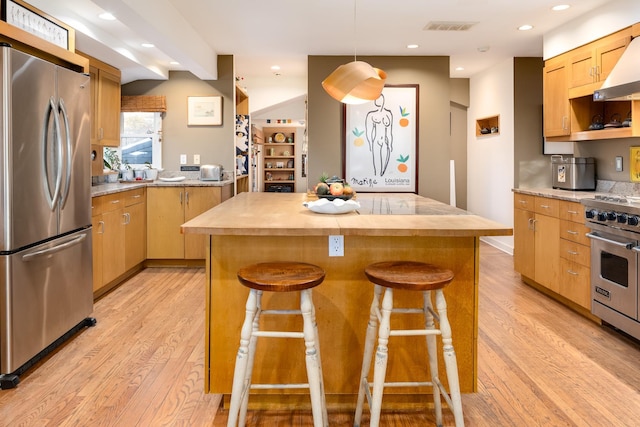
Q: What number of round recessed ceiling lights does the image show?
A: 8